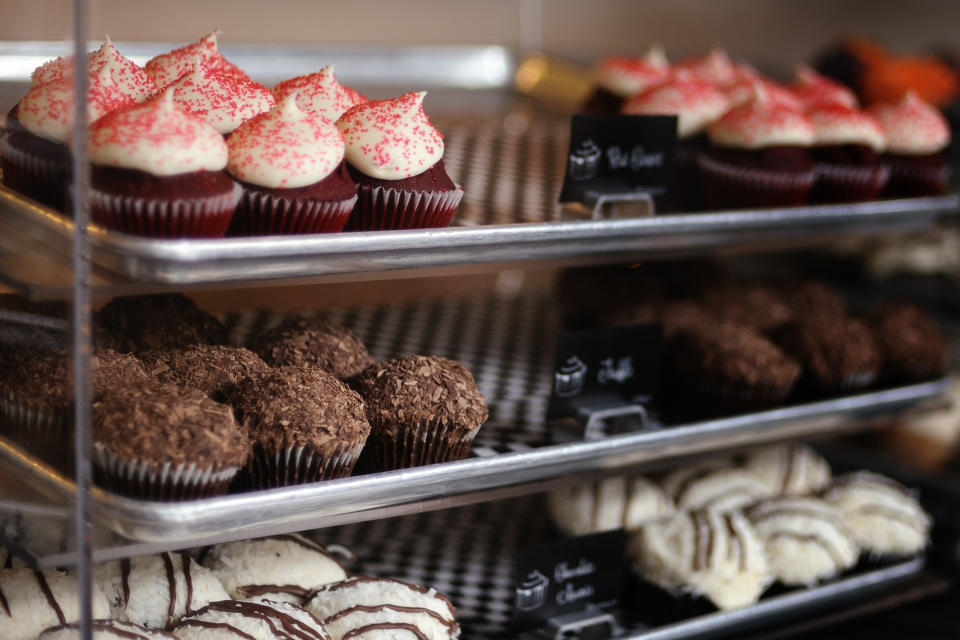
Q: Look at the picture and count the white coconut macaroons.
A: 12